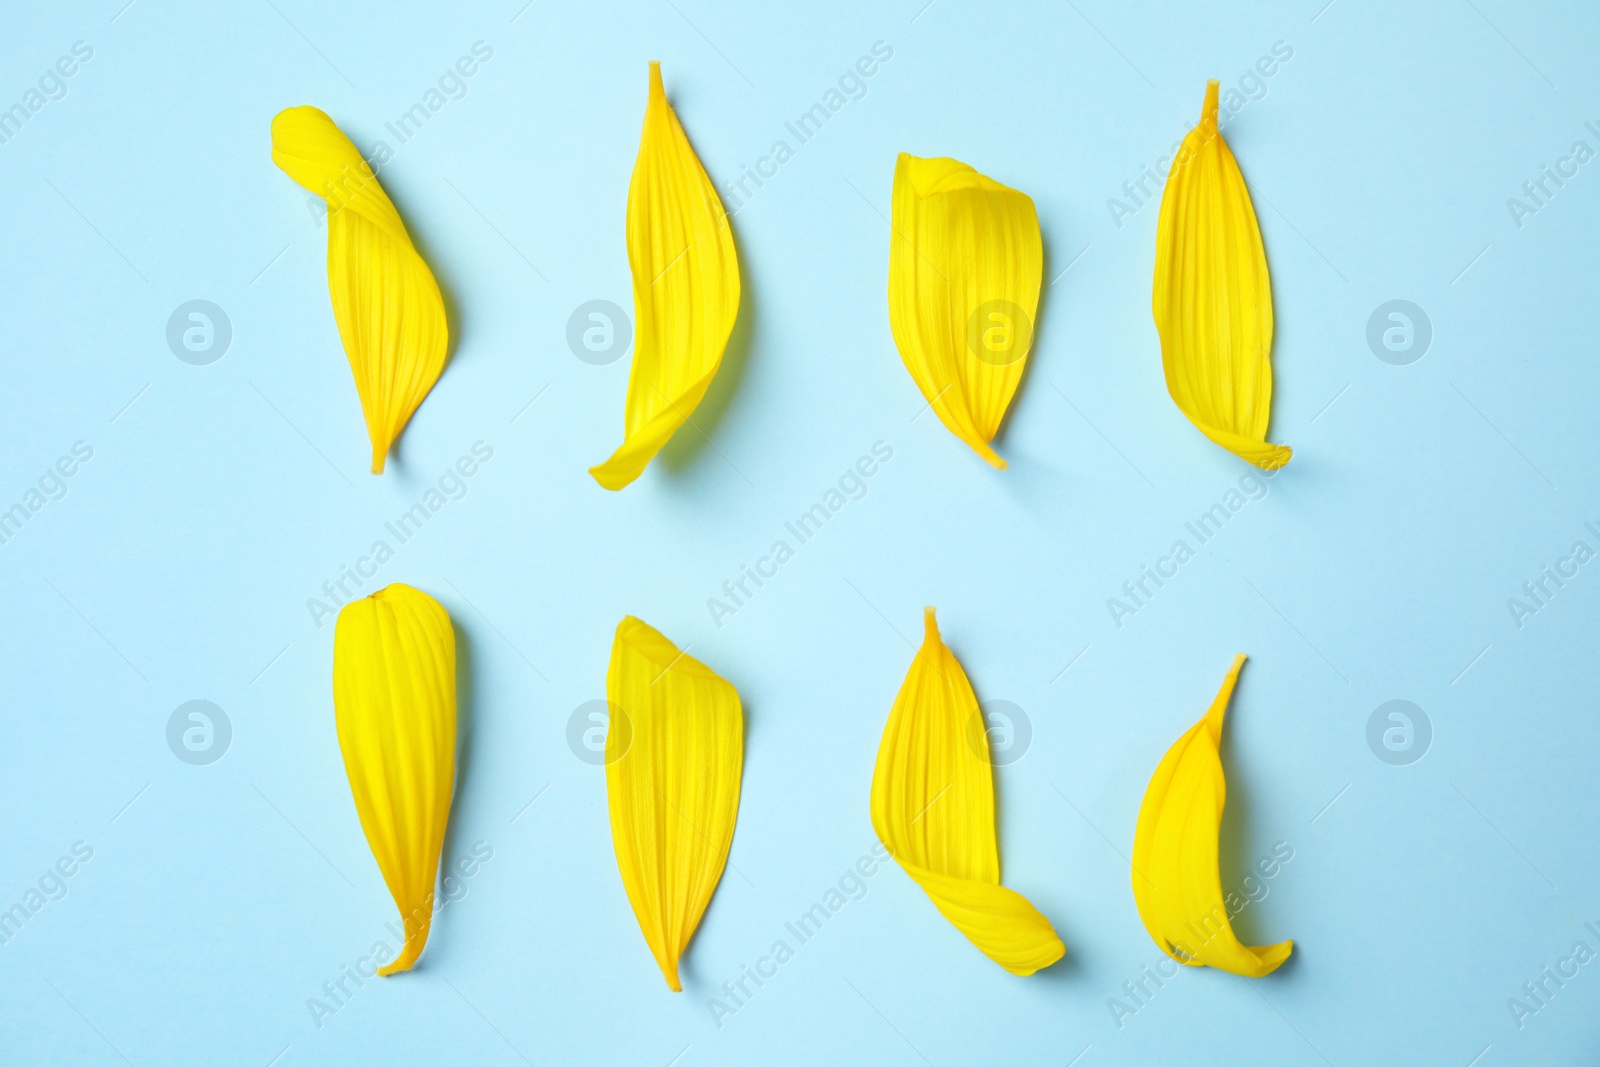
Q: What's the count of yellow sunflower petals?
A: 8